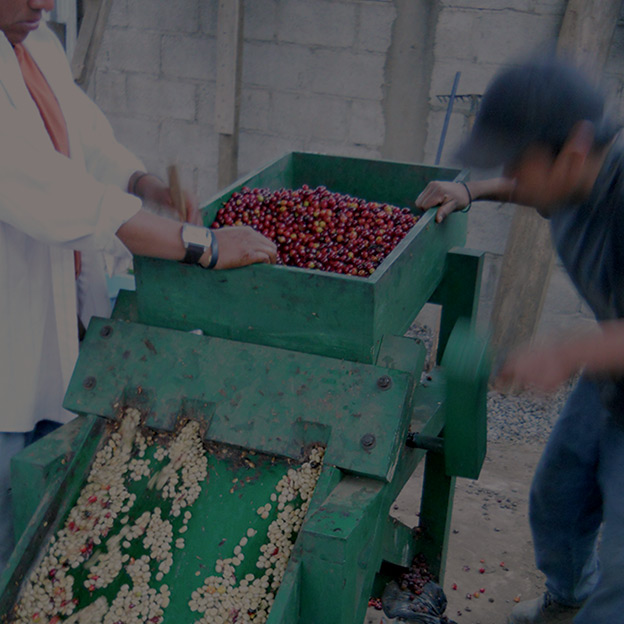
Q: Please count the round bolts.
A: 4